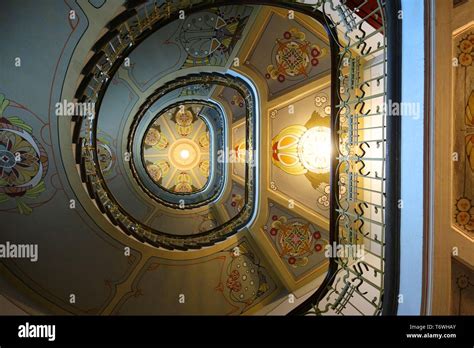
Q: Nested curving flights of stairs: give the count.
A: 3